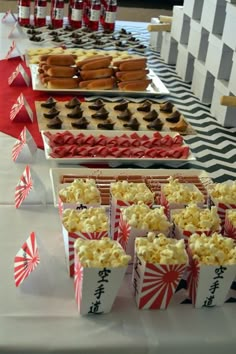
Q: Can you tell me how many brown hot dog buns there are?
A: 9